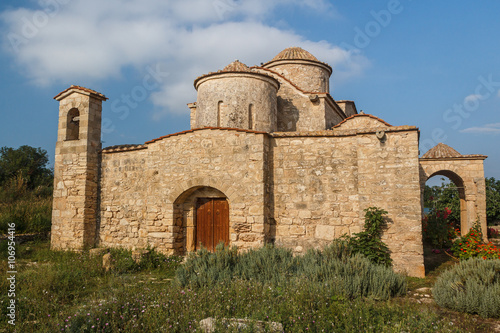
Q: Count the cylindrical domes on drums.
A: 2